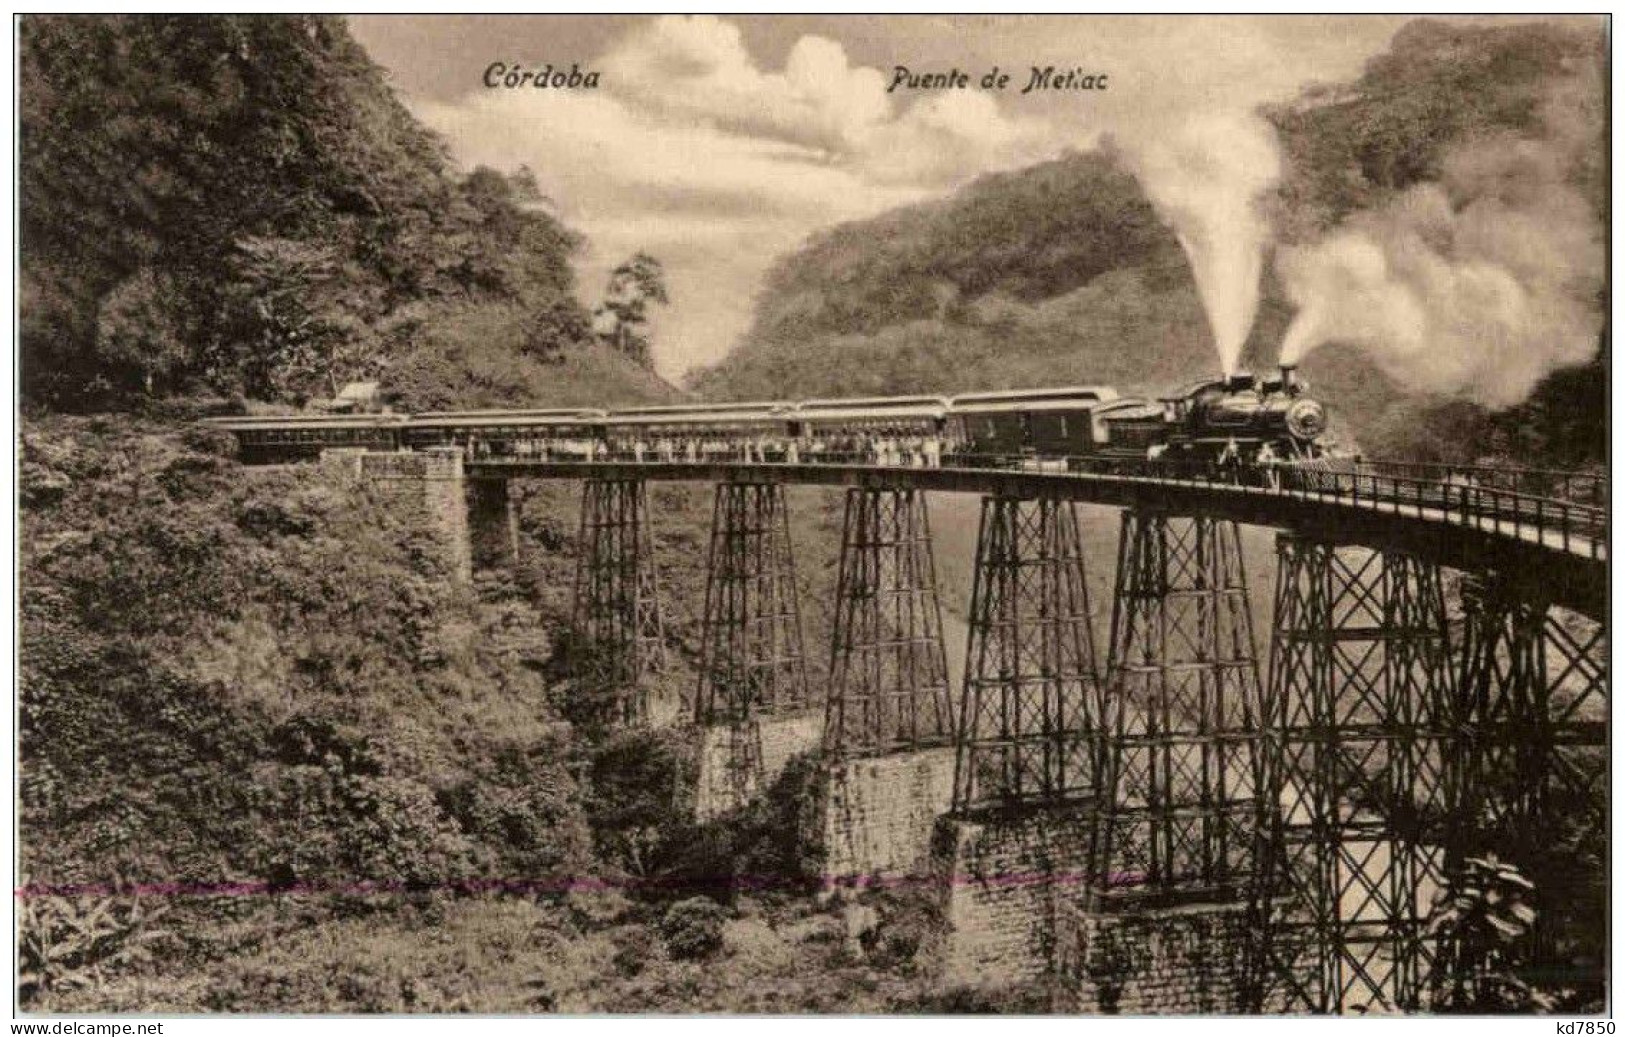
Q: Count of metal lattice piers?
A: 7